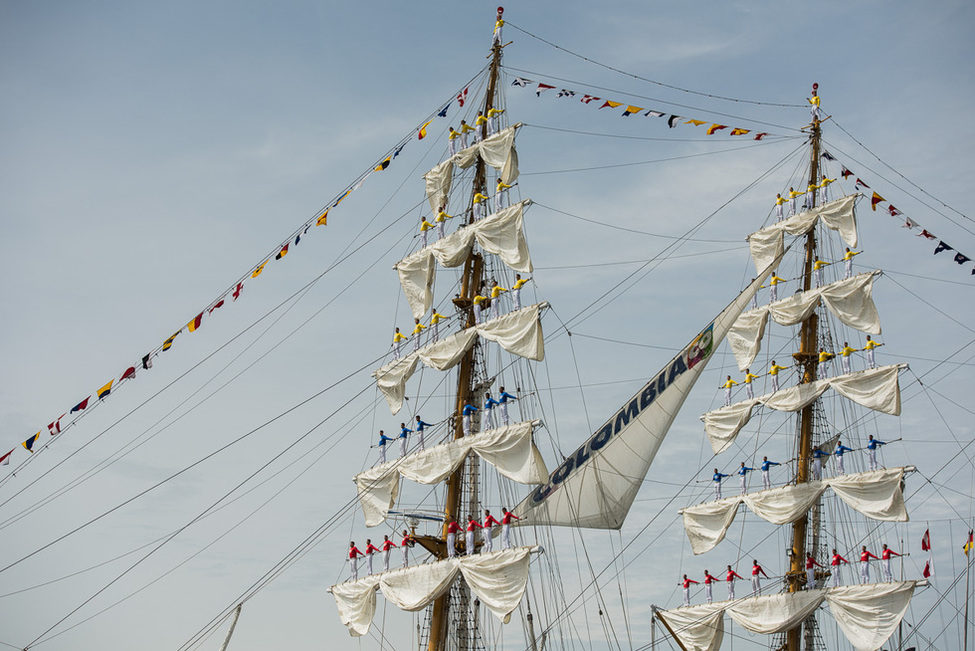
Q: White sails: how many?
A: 11